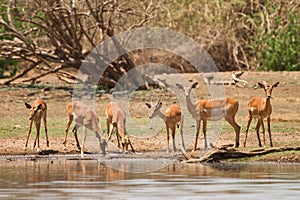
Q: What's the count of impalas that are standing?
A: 6